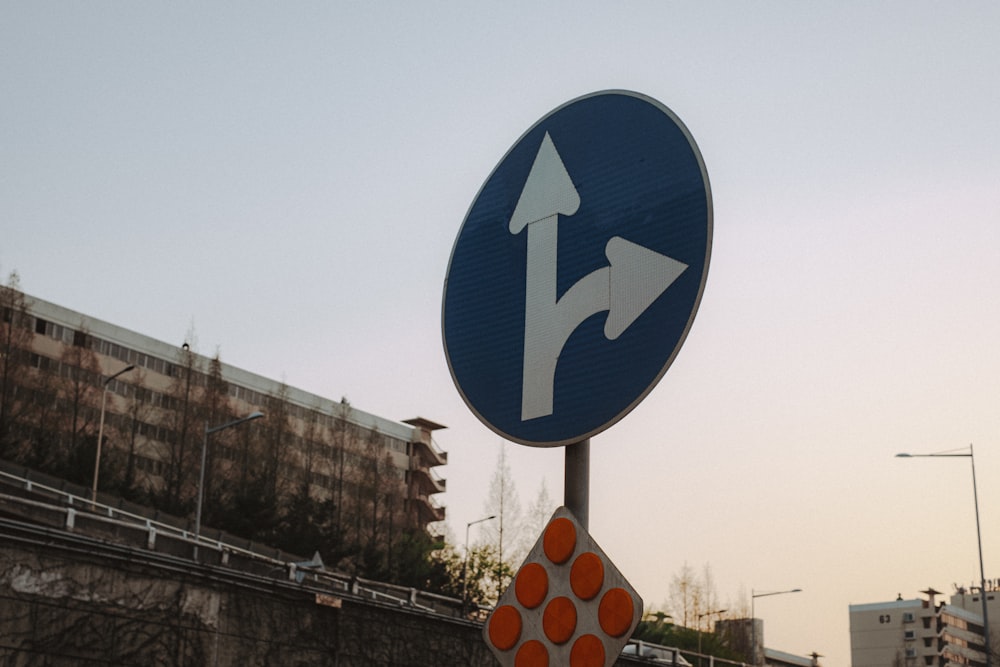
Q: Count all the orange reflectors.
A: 8